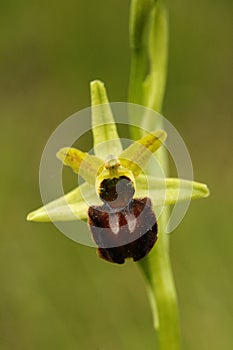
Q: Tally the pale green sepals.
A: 3